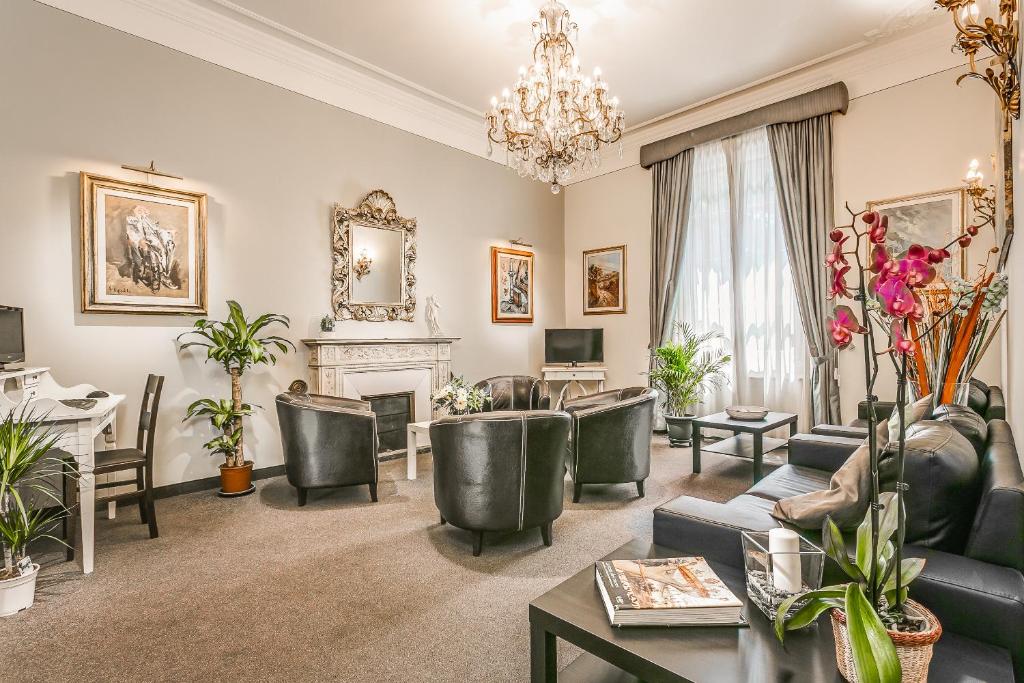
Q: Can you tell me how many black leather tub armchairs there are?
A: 4